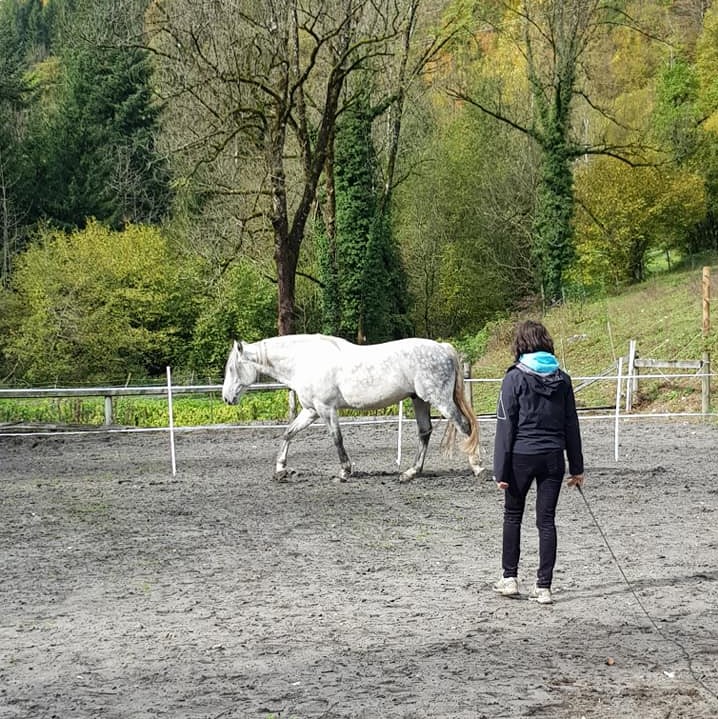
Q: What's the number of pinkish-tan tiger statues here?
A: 0